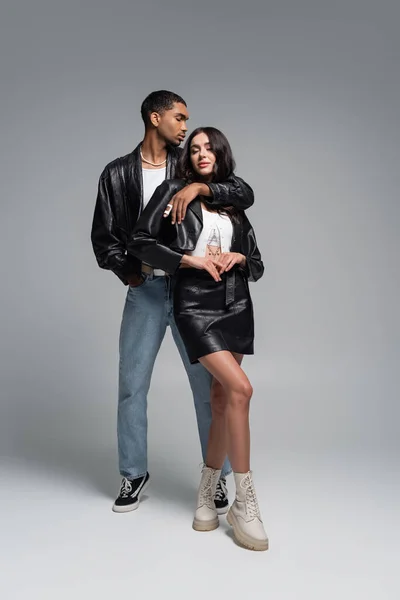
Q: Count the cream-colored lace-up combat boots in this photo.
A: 2